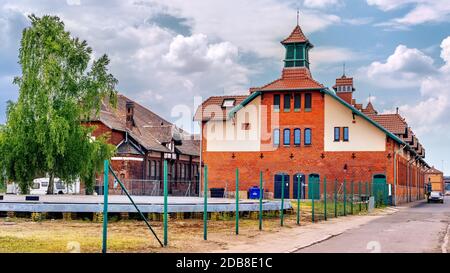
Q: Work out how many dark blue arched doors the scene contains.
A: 2